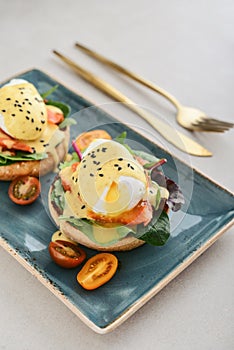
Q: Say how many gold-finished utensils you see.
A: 2